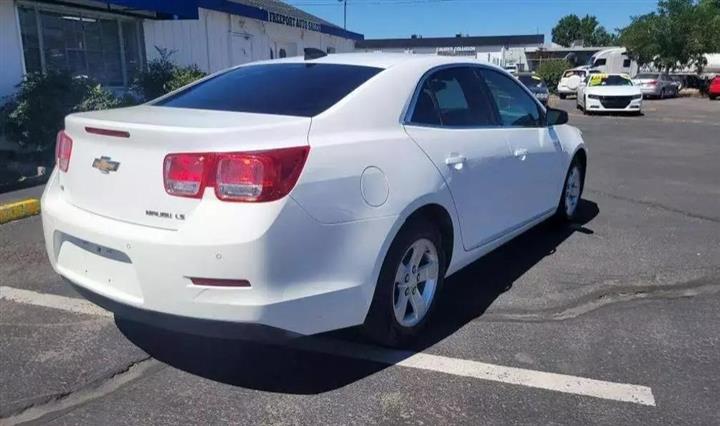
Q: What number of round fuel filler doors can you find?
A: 1